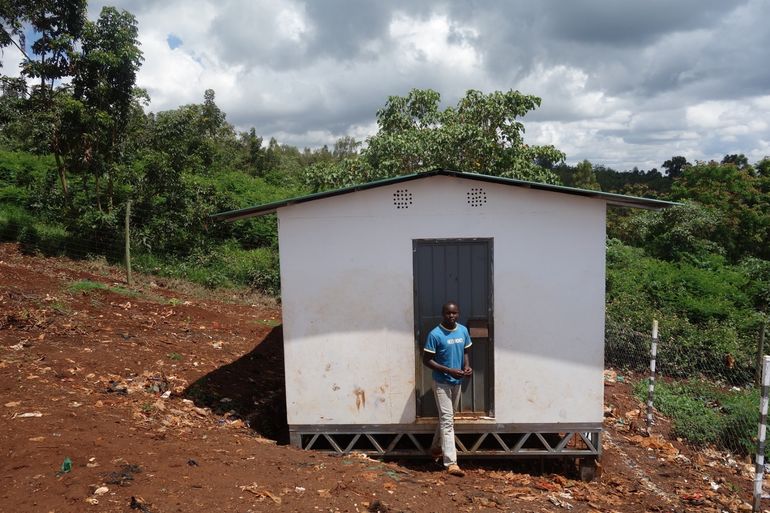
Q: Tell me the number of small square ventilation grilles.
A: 2